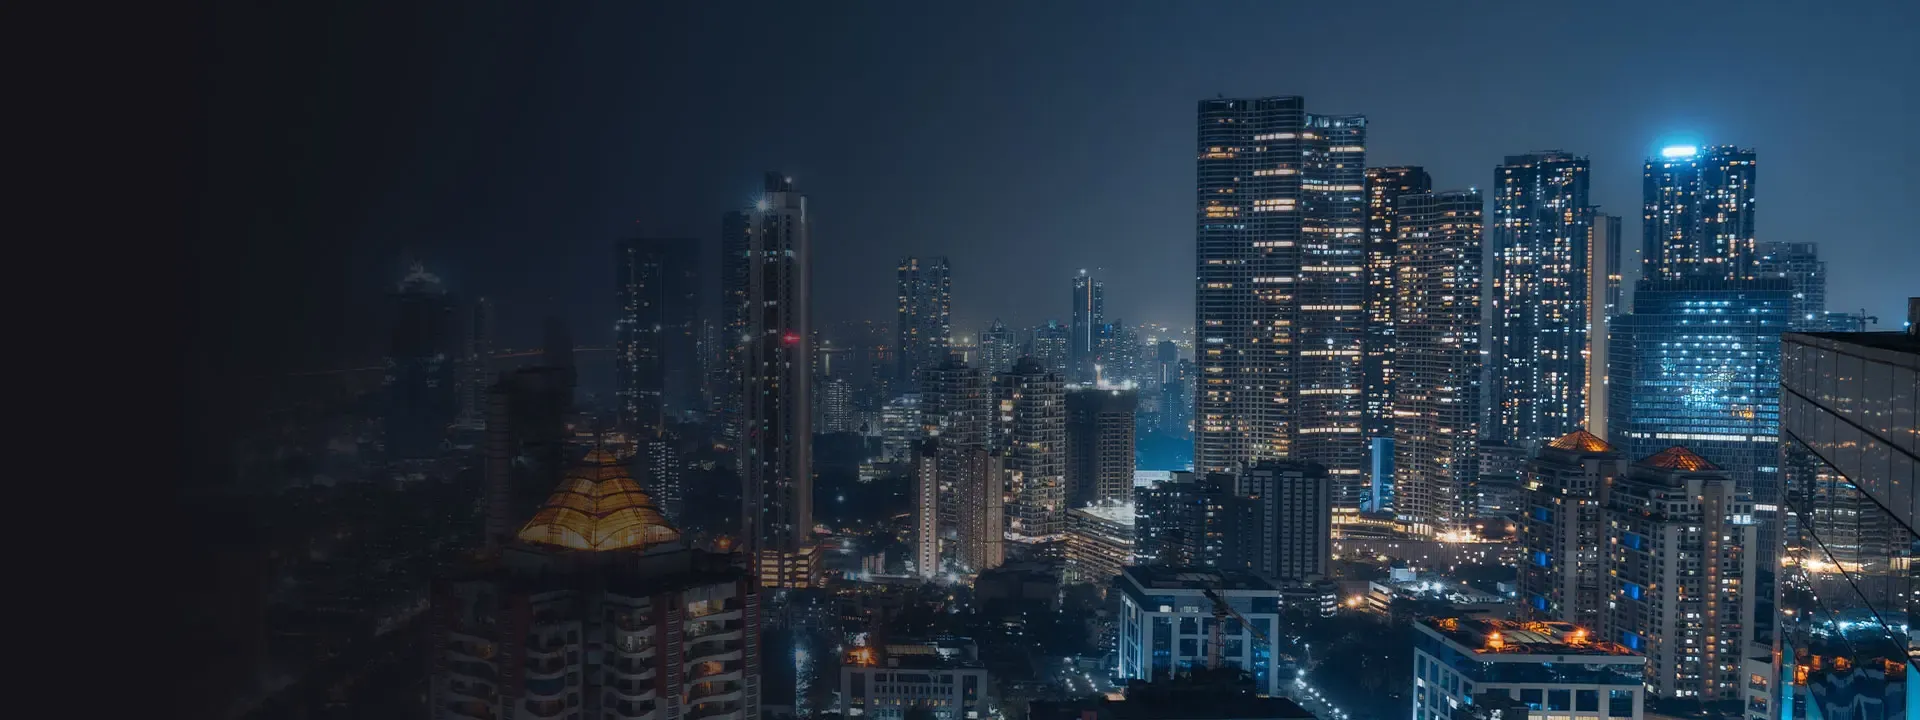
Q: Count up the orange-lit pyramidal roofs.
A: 3